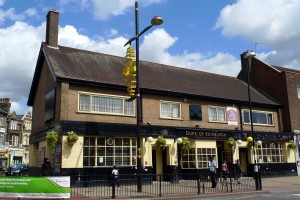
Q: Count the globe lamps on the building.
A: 4